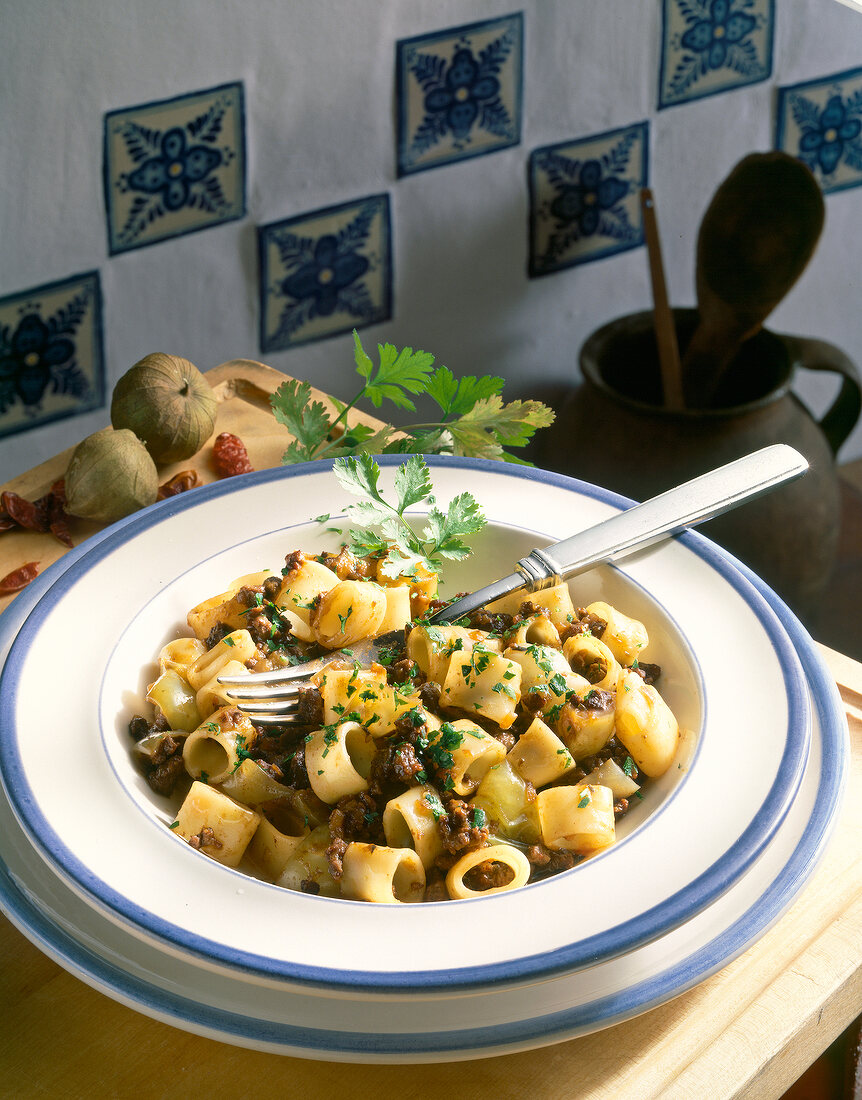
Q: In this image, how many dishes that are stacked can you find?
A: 2